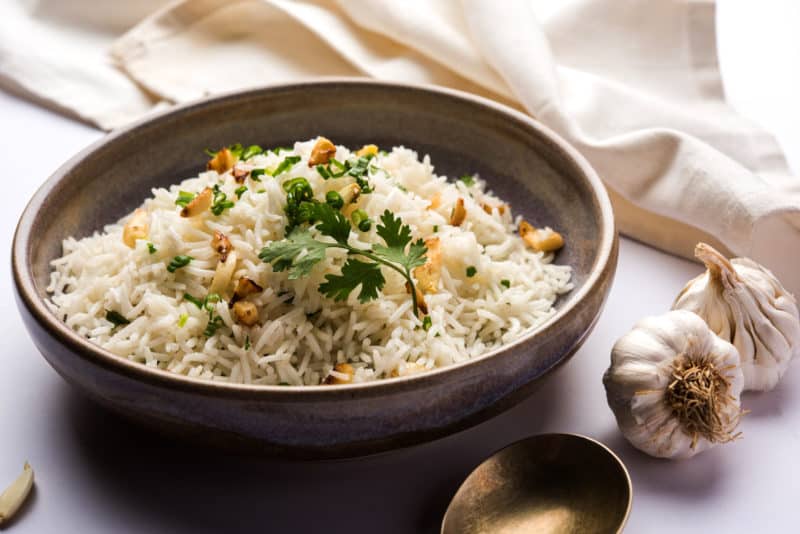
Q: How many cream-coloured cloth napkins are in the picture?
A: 1